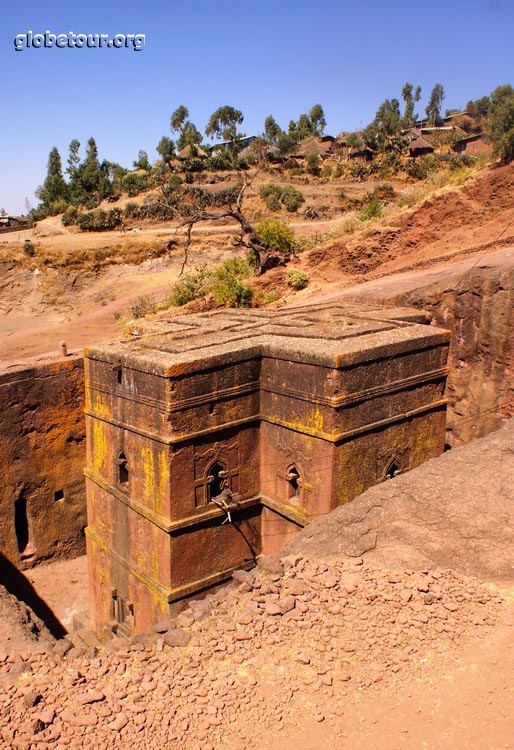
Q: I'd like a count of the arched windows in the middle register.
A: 4